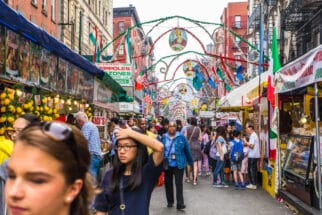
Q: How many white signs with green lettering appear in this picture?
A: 1